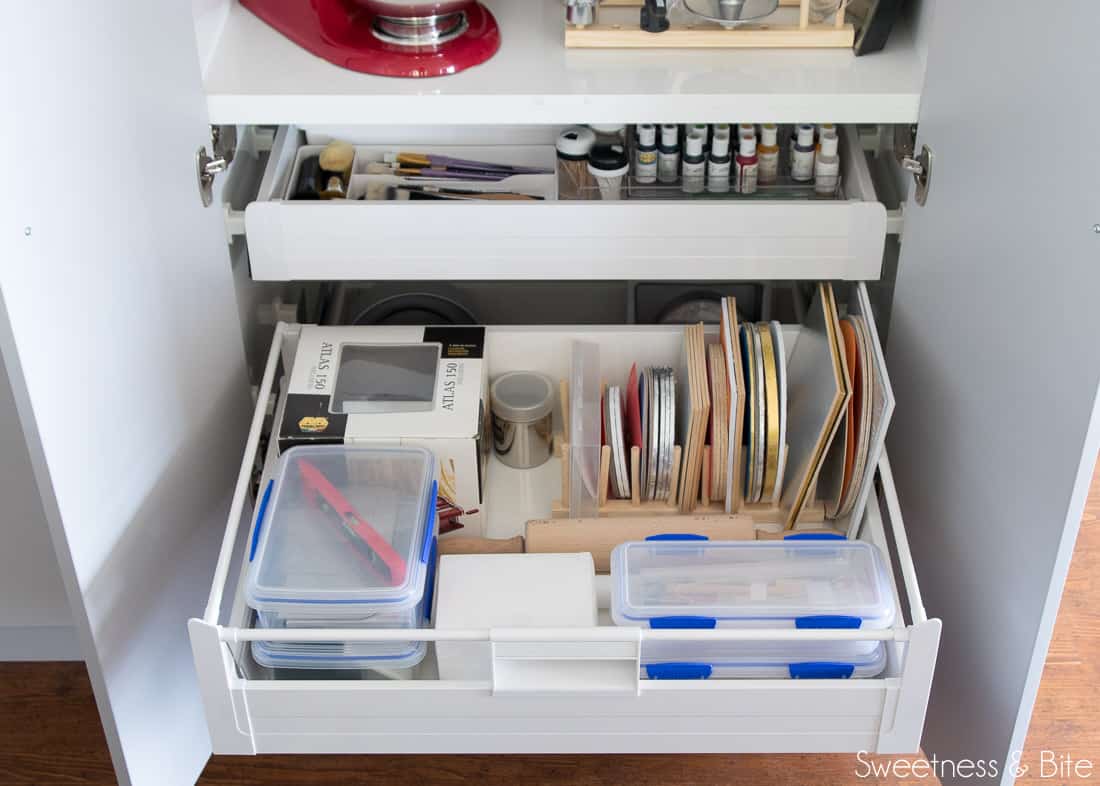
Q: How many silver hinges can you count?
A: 2